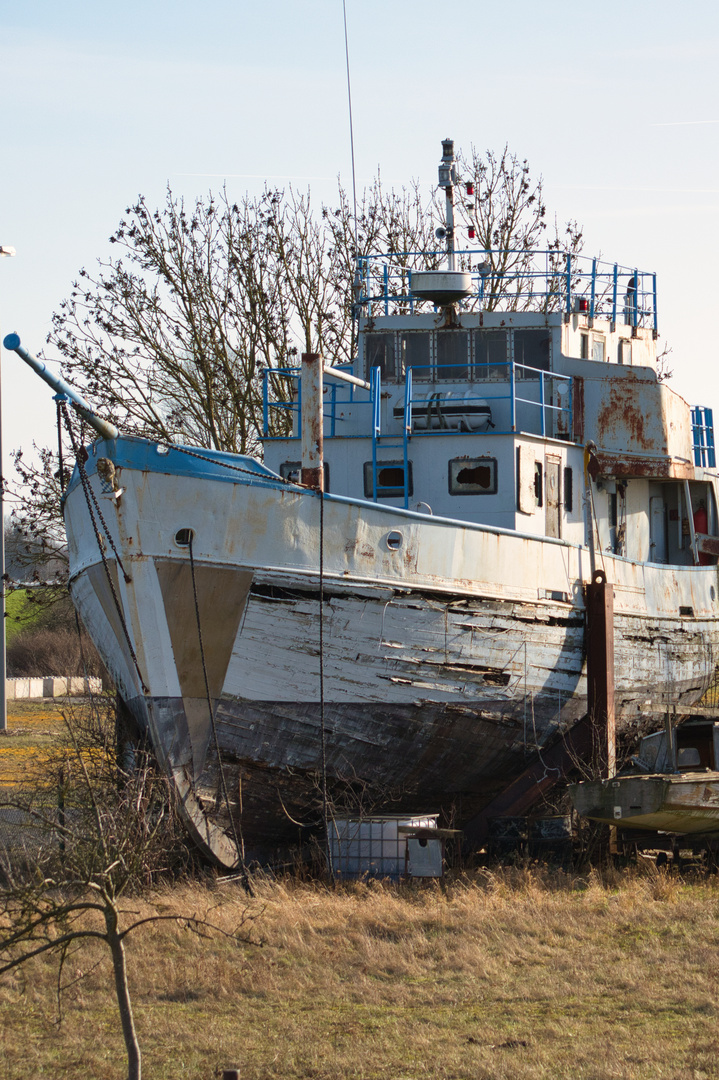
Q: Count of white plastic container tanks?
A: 1